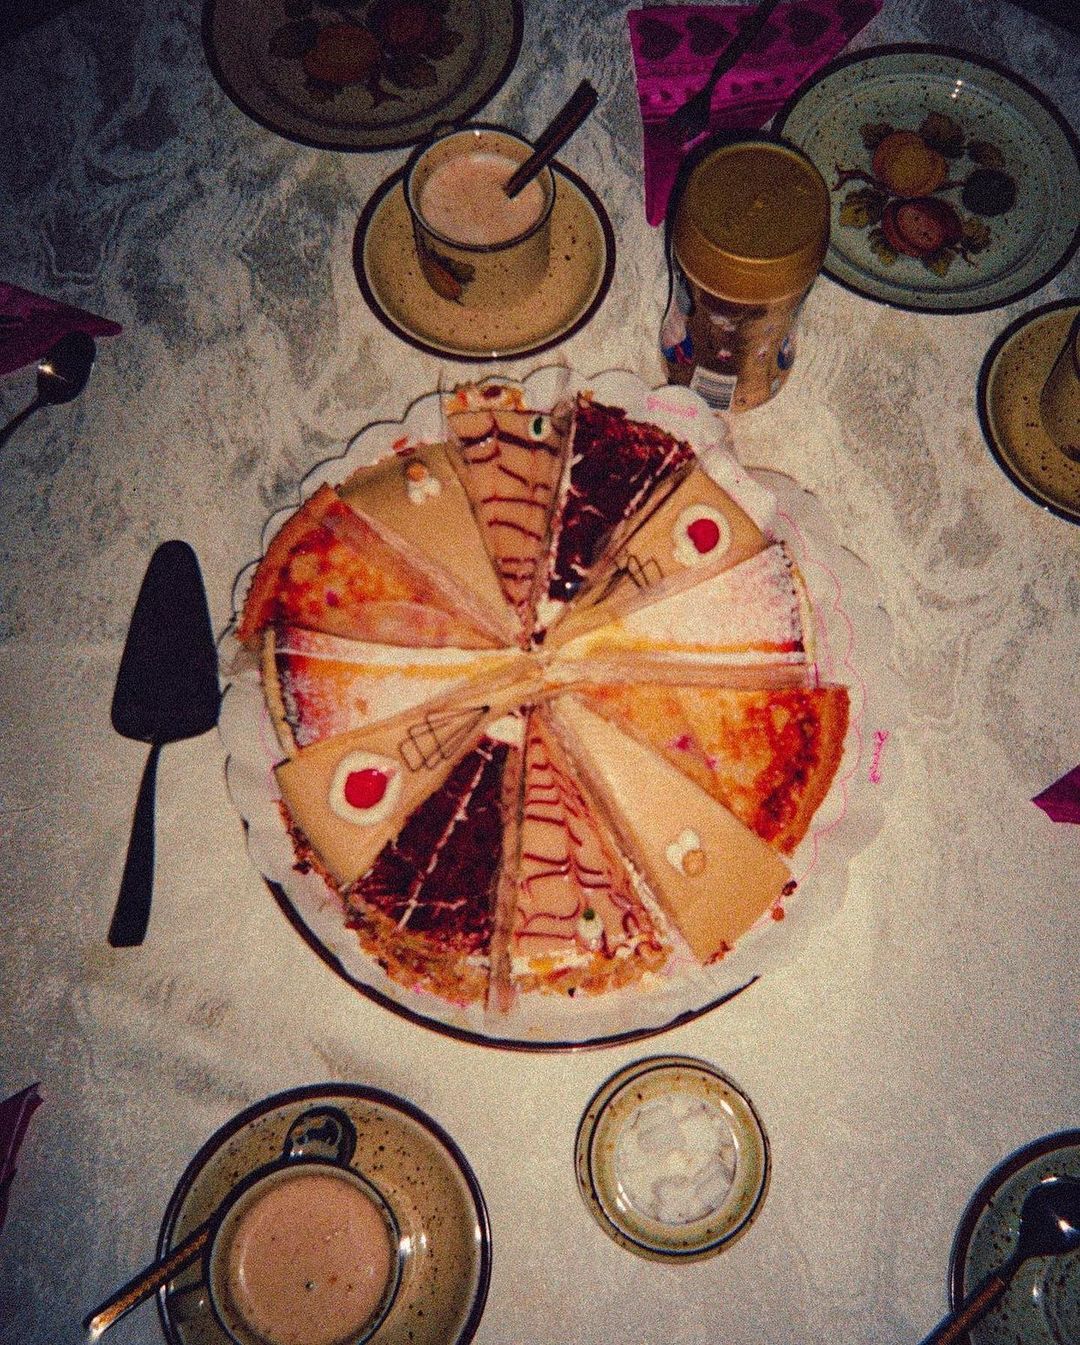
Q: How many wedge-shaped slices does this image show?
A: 12